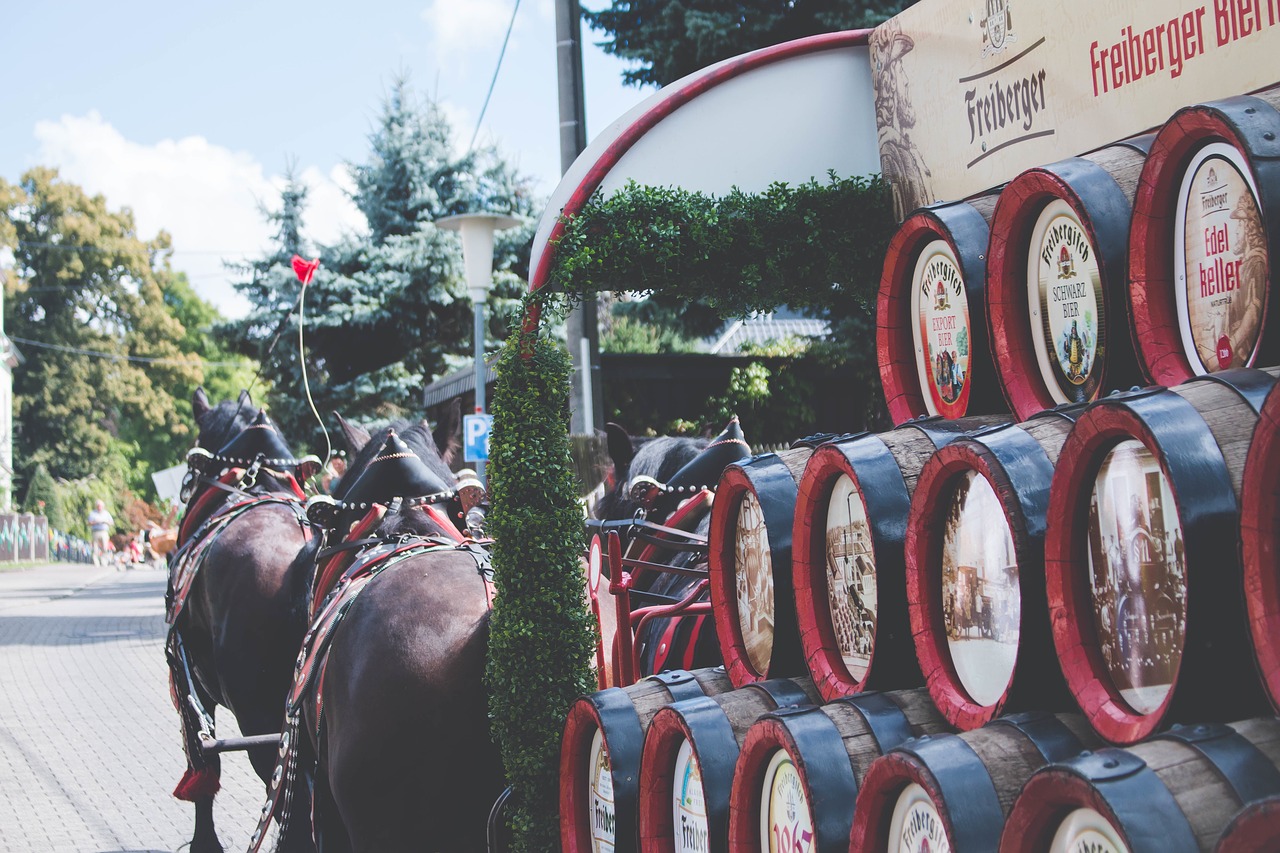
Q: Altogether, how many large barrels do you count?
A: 14